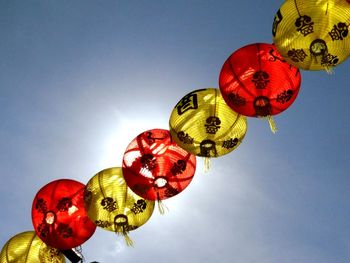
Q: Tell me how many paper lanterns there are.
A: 7